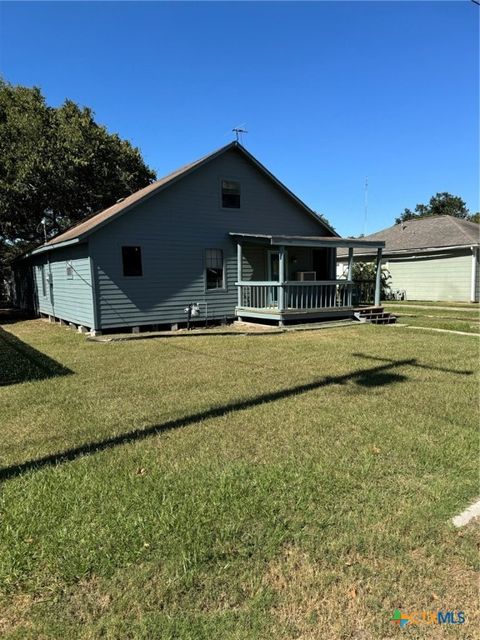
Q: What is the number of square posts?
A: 4